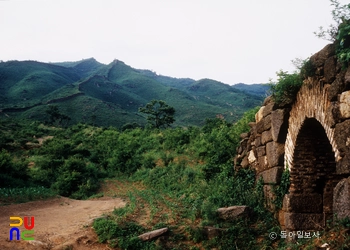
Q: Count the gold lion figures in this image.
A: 0